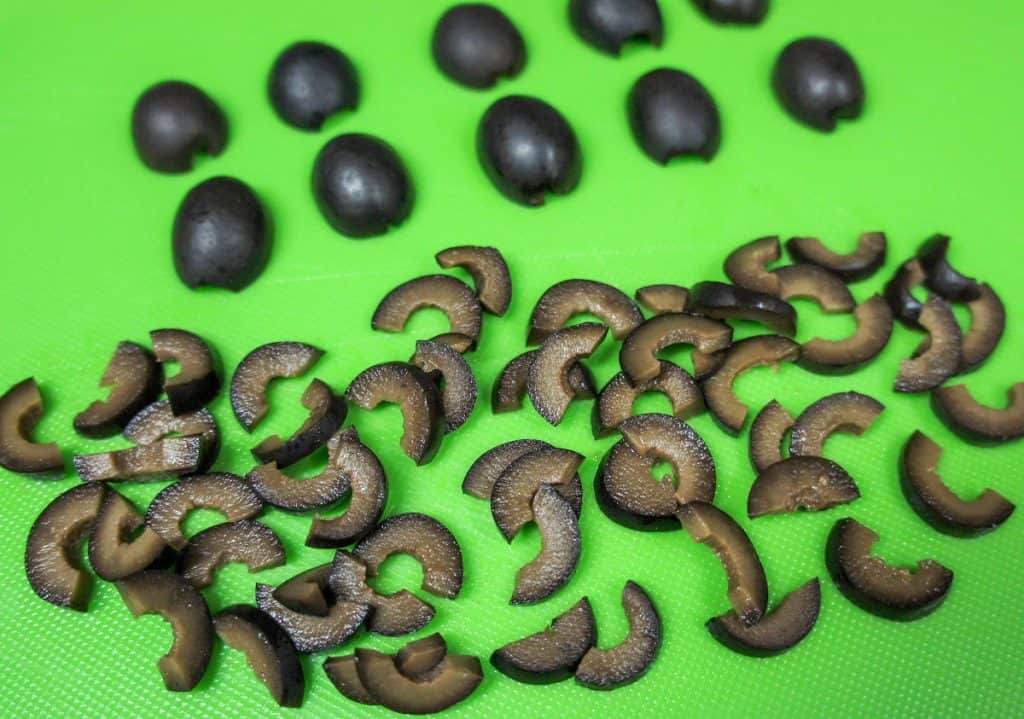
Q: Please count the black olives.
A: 10